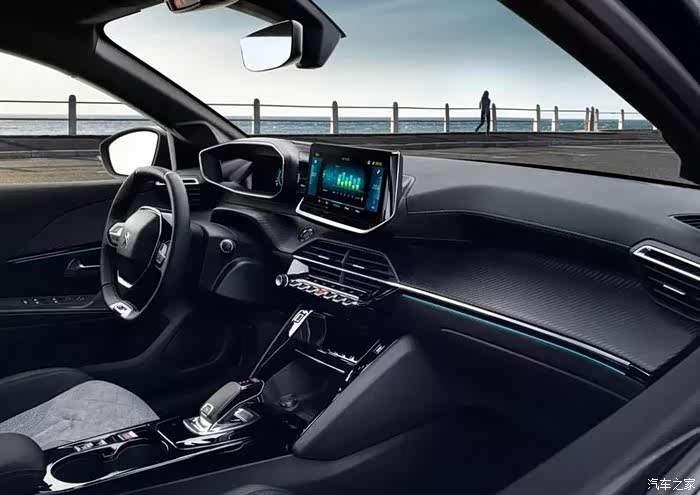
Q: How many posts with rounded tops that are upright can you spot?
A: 12